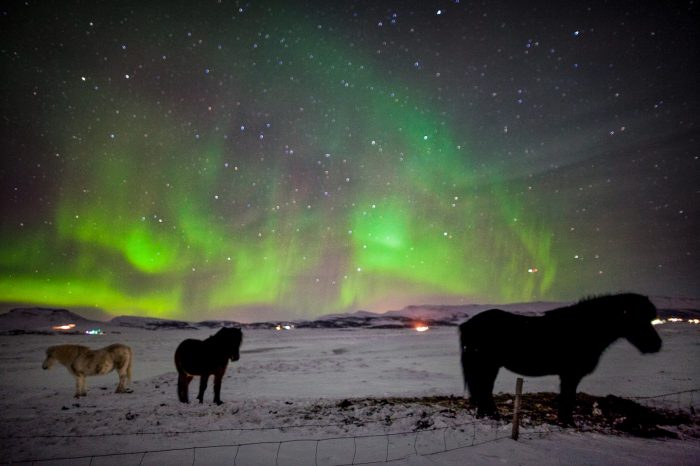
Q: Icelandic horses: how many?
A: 3